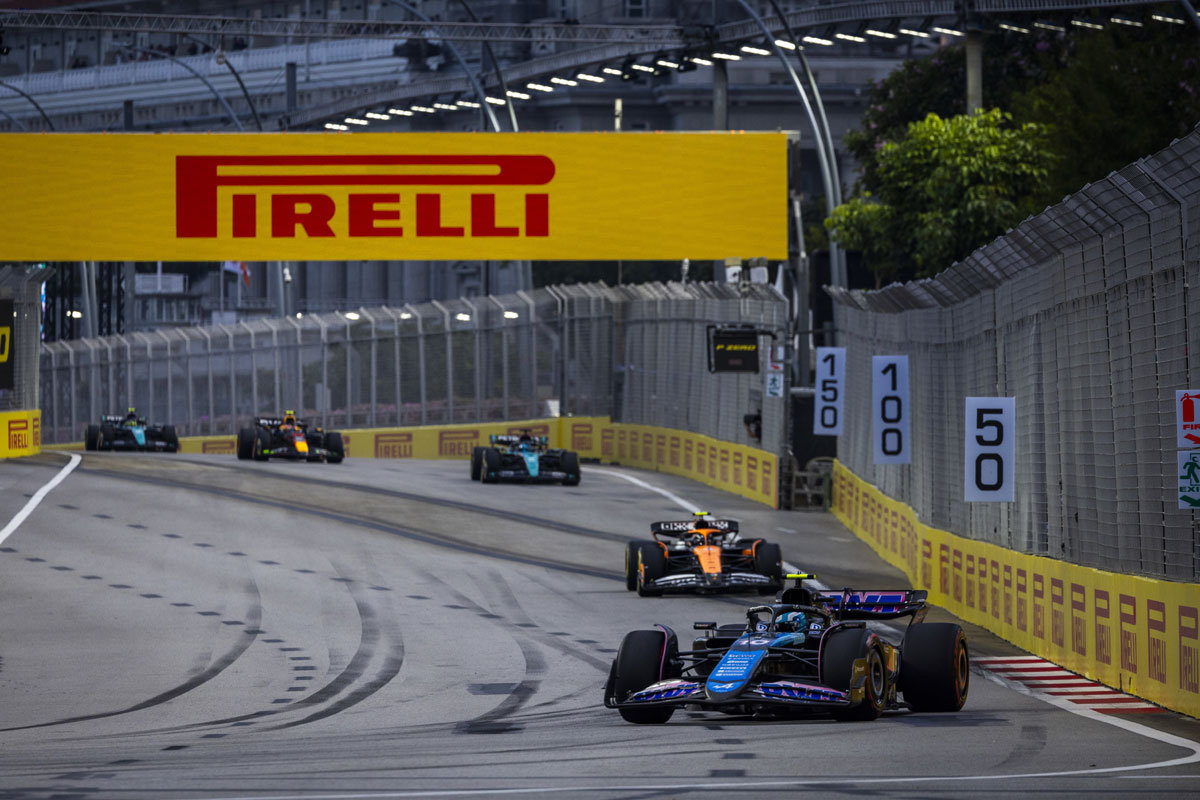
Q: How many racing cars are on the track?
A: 5